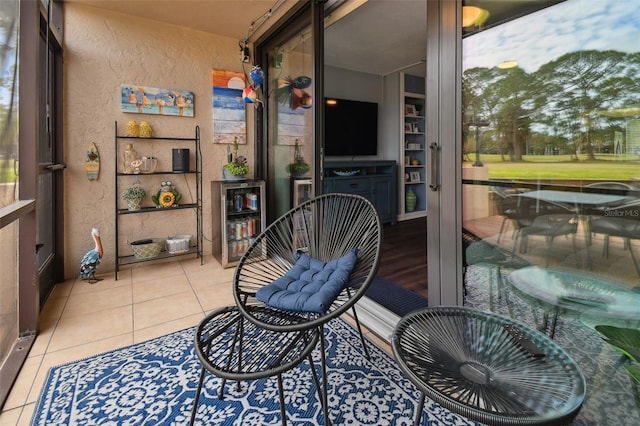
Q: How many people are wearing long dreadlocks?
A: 0